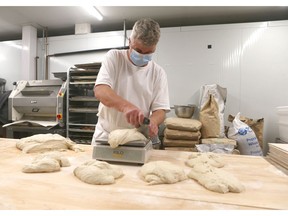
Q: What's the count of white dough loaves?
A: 7